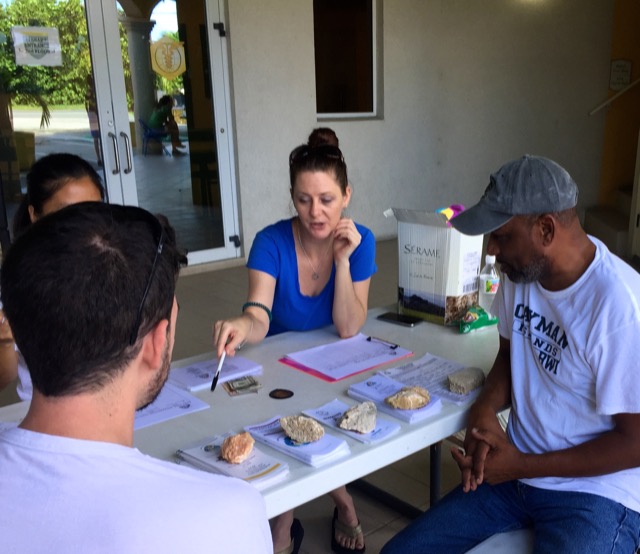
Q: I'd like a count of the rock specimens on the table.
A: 5